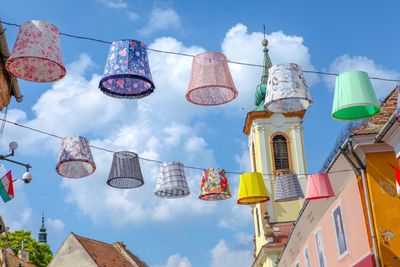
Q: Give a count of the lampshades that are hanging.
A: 12